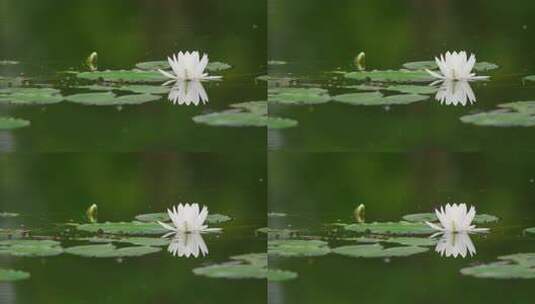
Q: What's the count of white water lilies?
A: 4